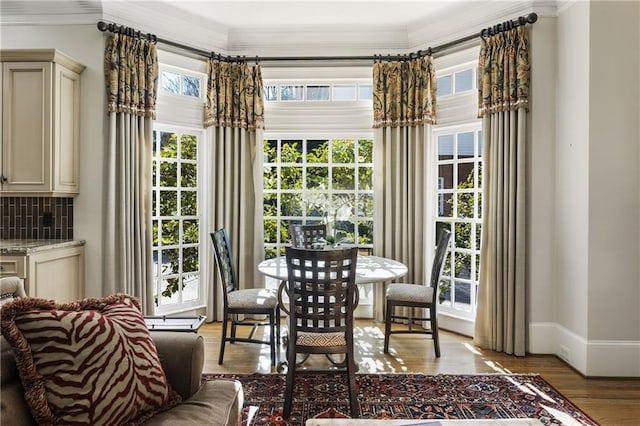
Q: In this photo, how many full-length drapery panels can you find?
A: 4